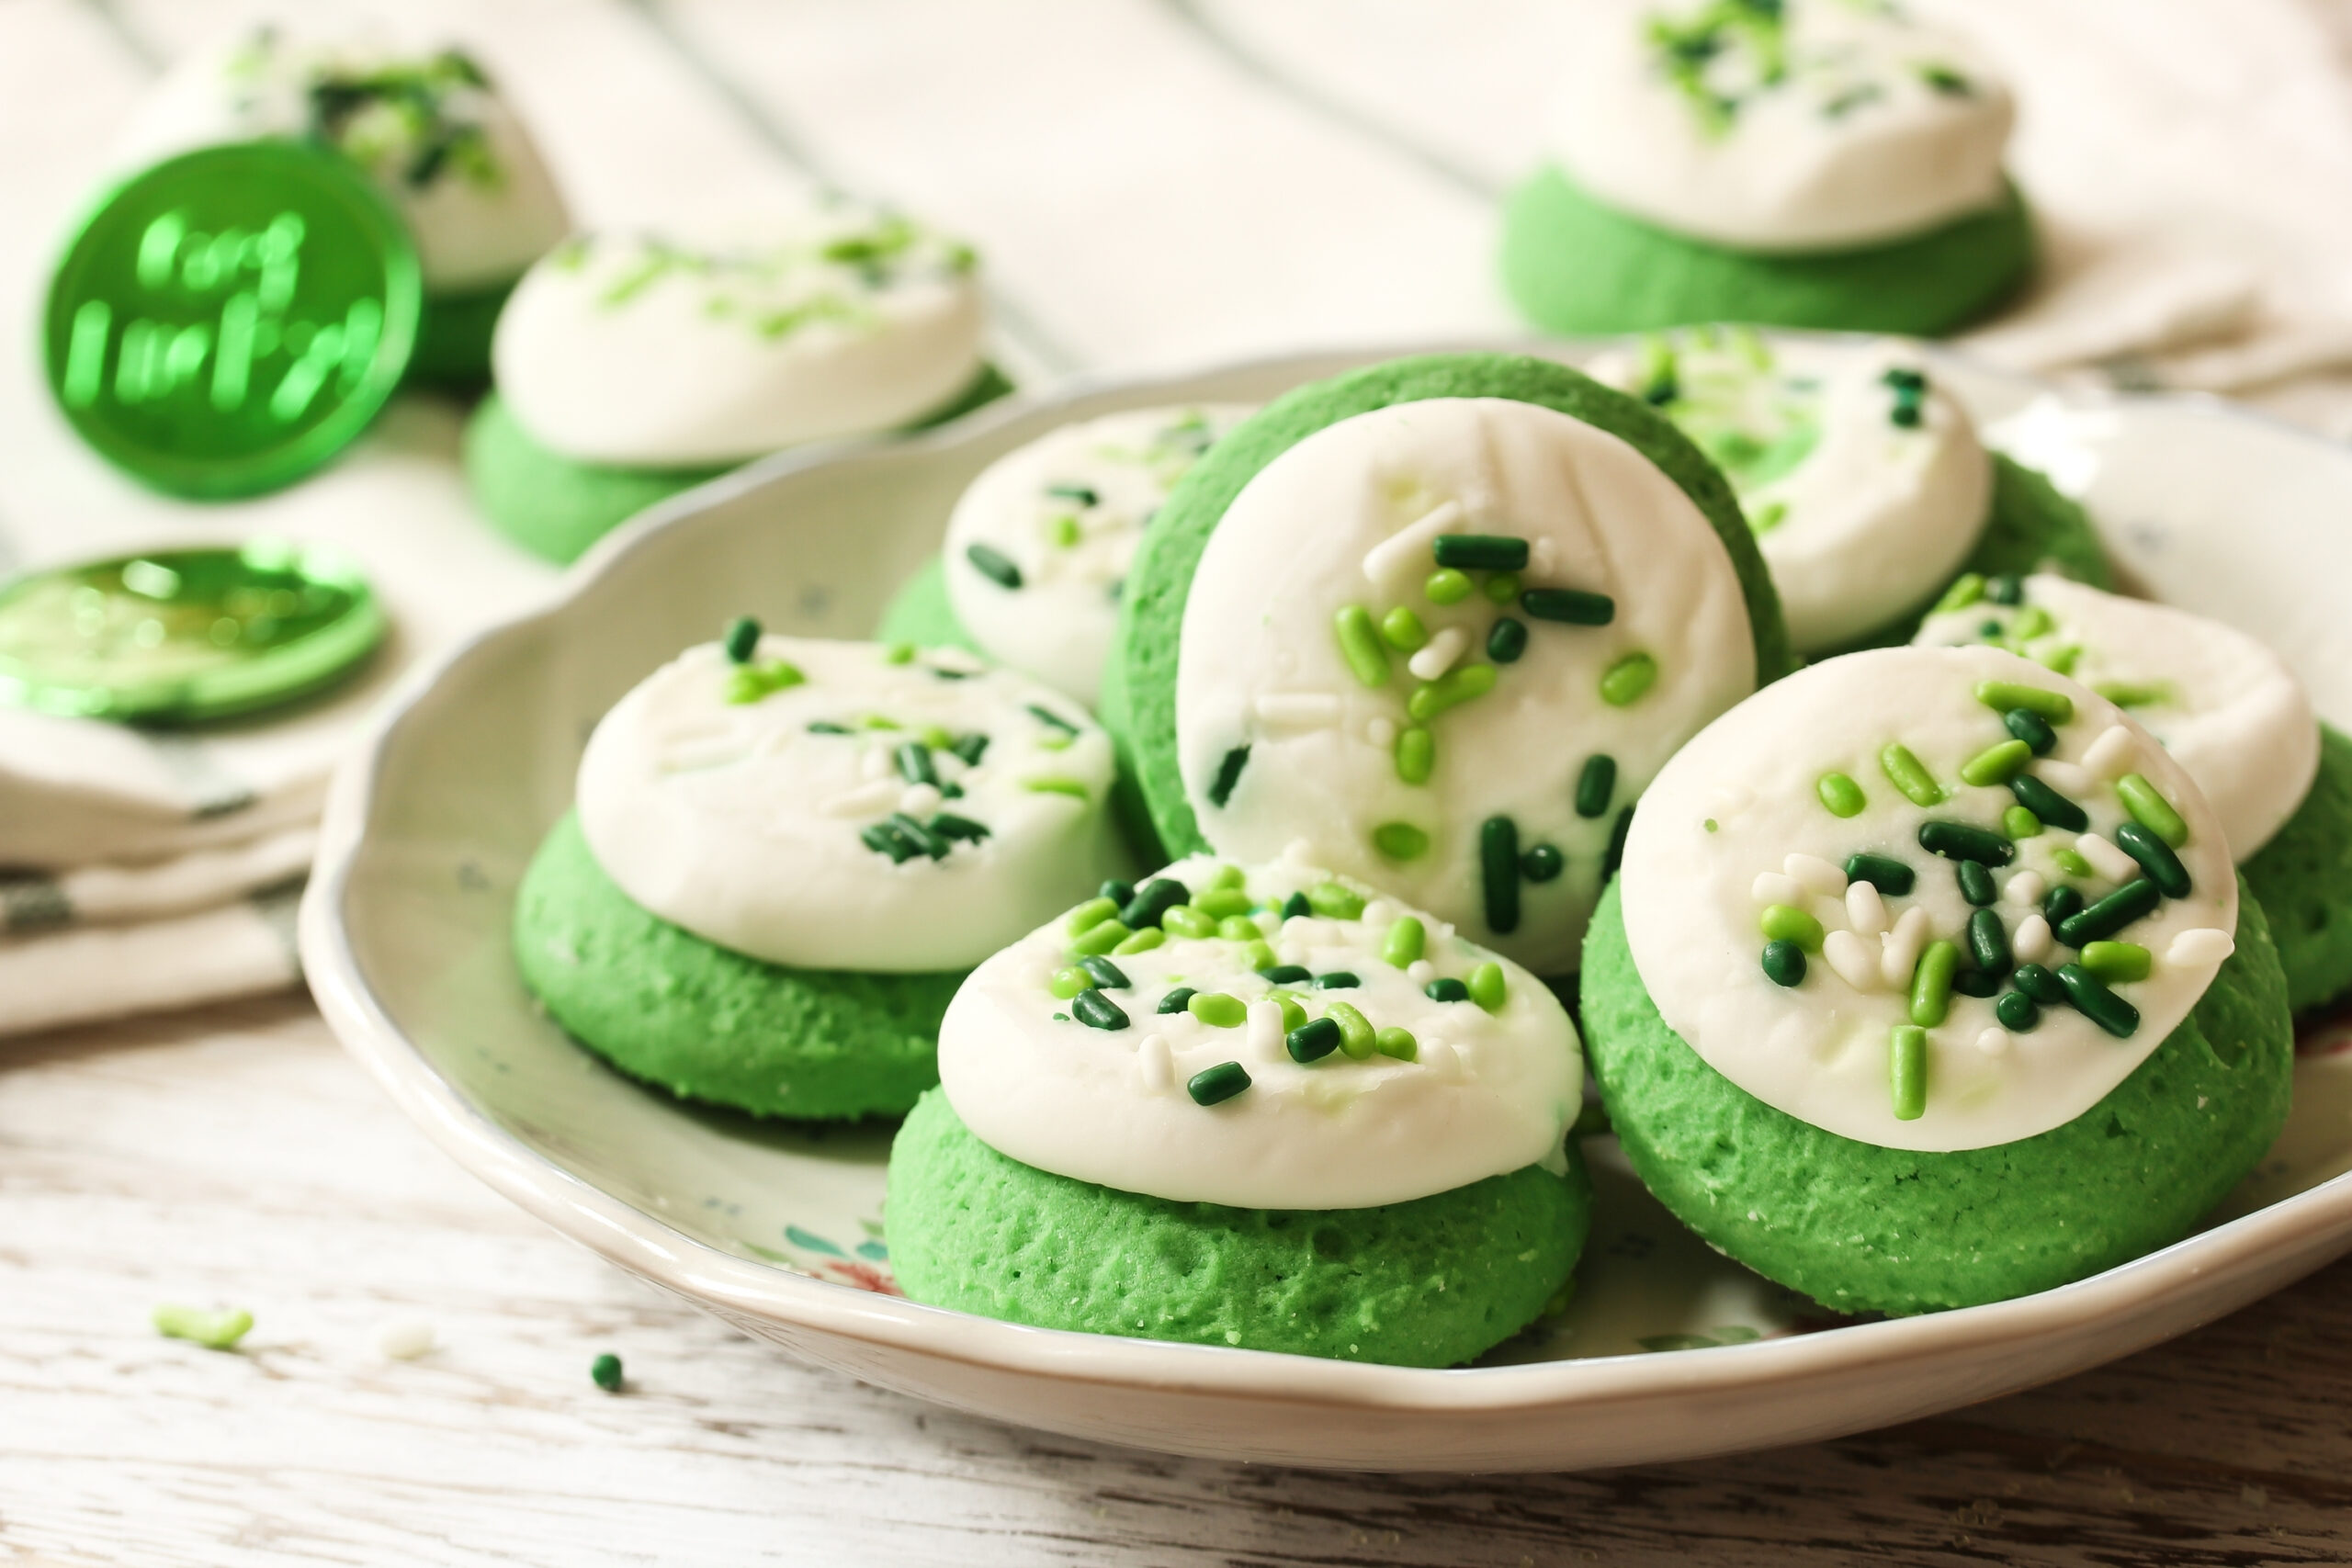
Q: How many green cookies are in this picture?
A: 10